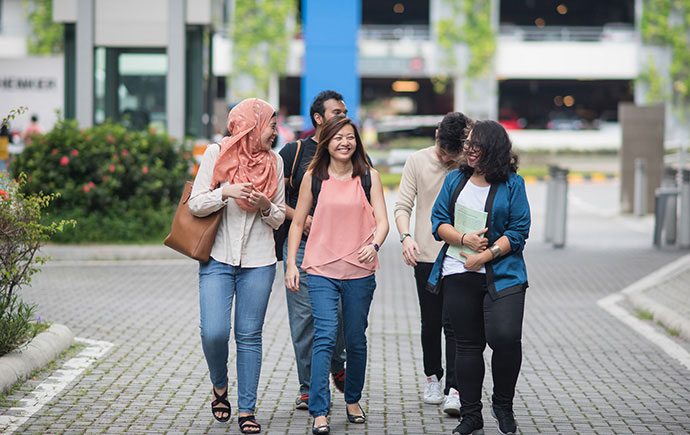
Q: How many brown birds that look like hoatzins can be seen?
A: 0